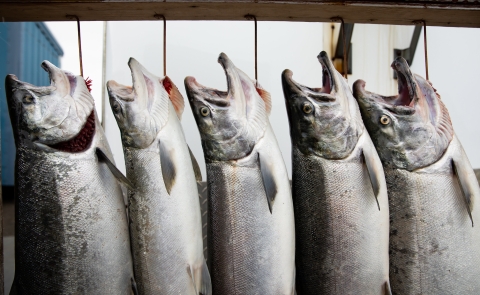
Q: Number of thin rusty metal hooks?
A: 5